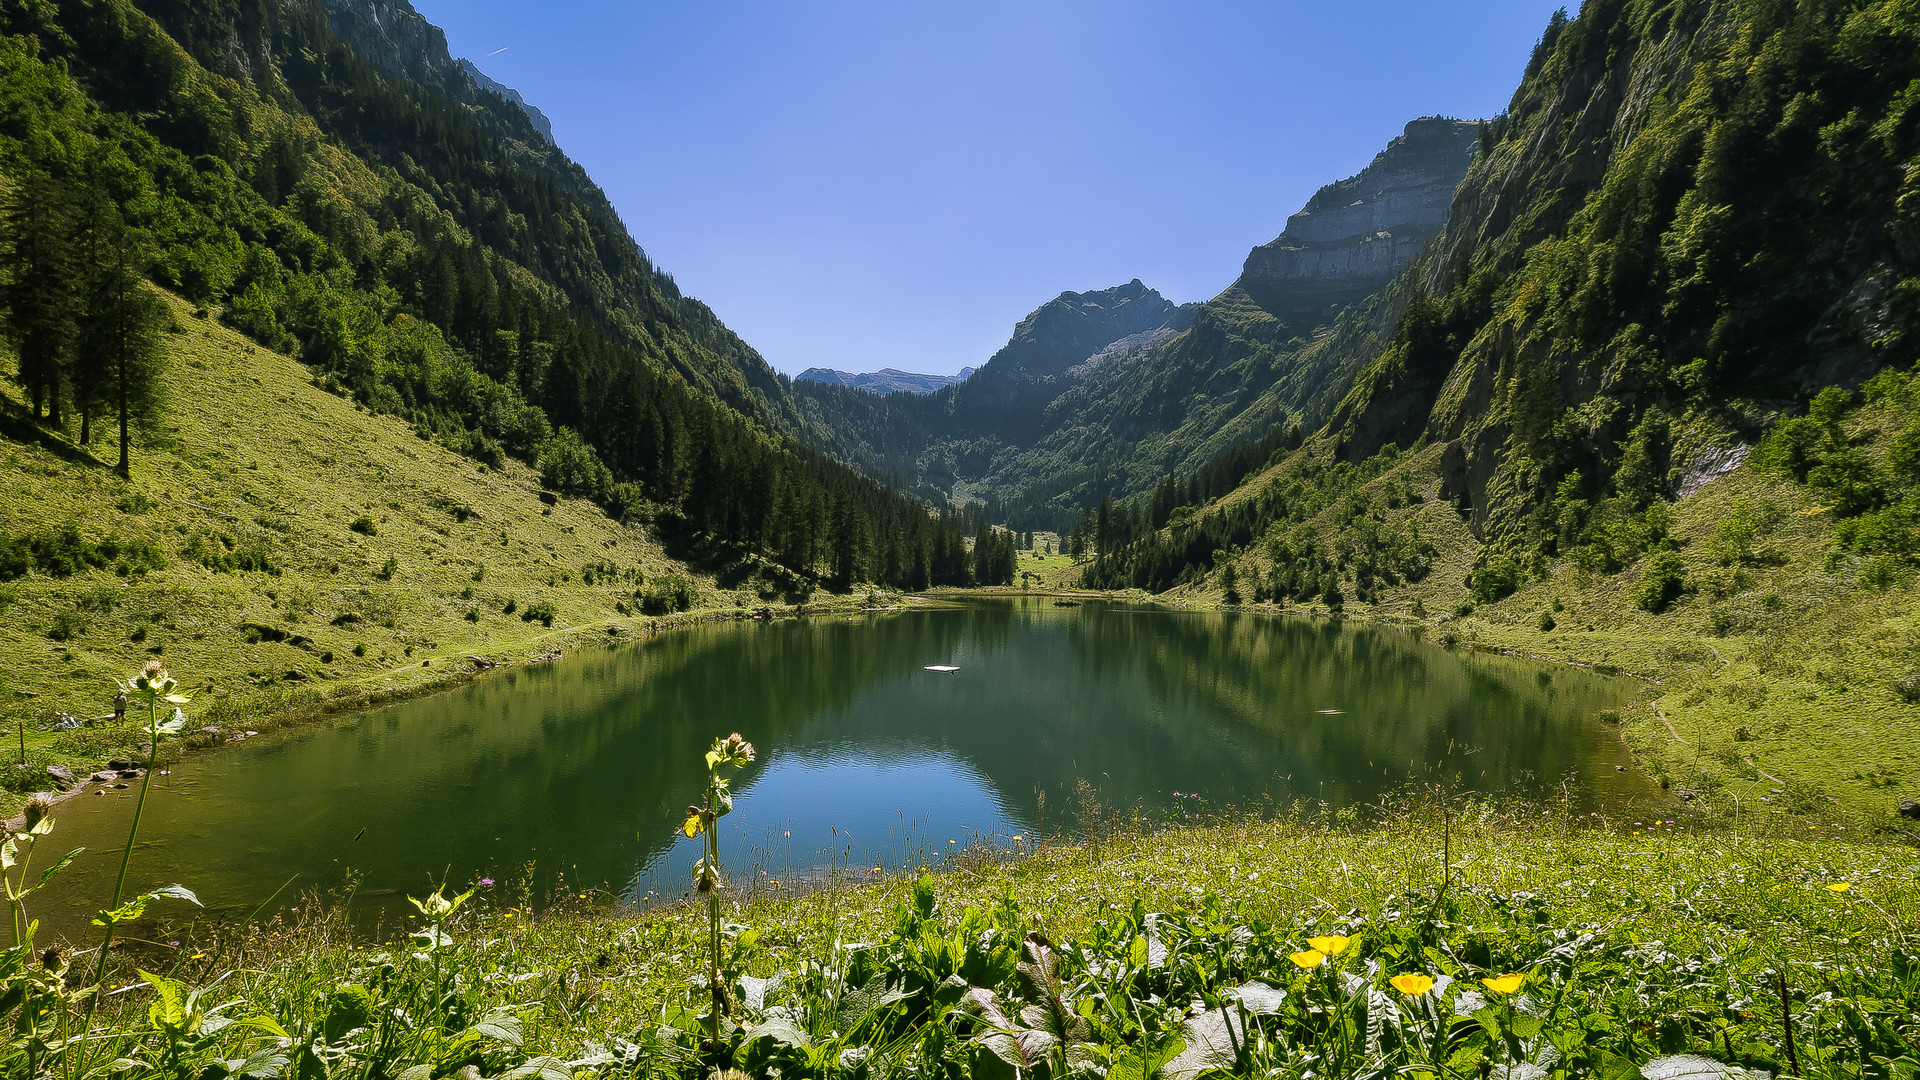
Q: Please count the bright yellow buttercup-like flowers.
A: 5